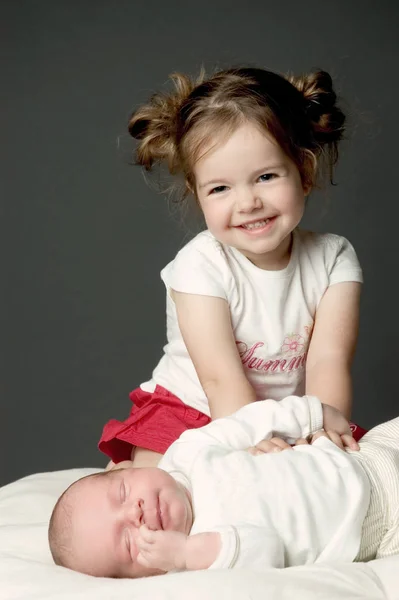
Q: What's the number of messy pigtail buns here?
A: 2